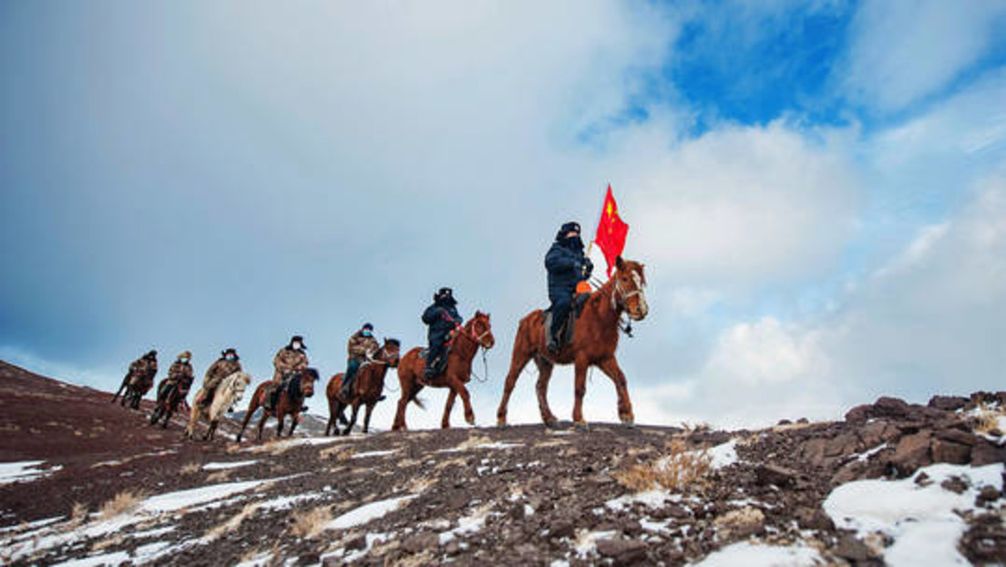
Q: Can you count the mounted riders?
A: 7